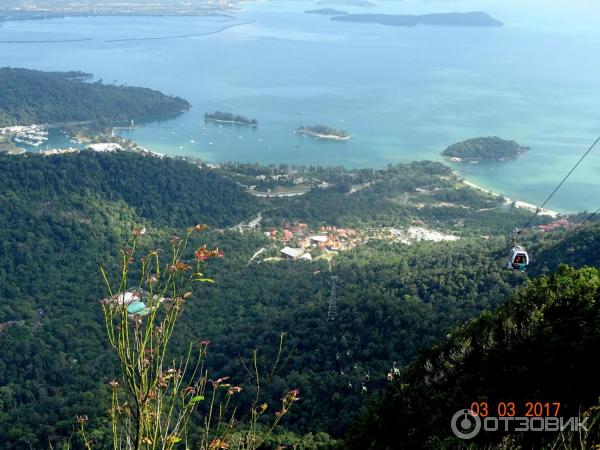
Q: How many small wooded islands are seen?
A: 3